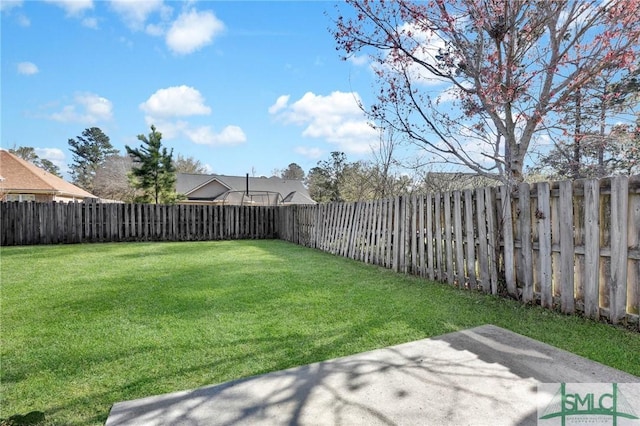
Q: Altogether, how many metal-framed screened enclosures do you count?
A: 1